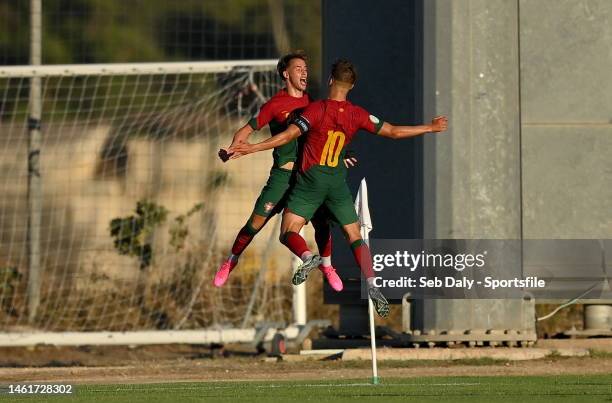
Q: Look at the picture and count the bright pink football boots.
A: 2